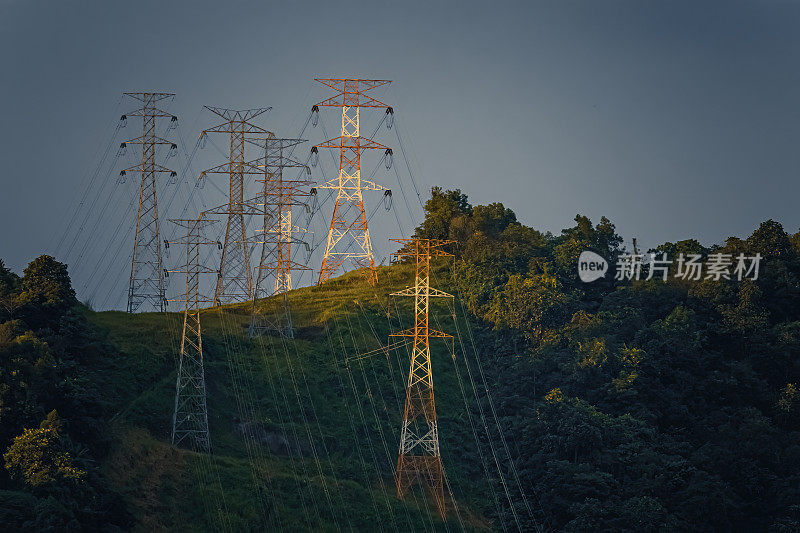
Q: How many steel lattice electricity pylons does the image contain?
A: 7